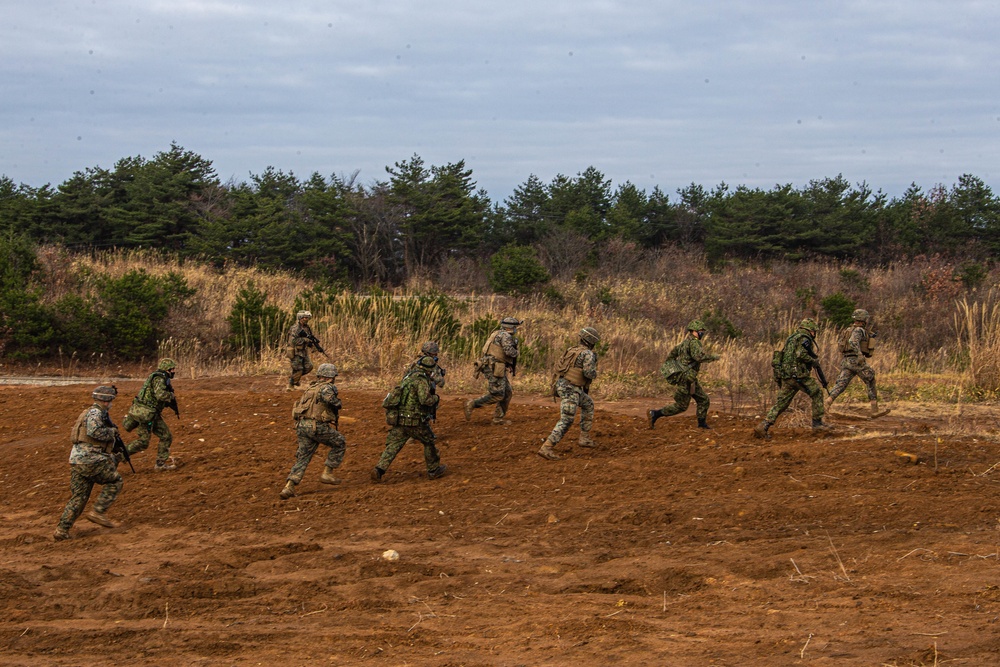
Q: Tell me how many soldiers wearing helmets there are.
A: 11